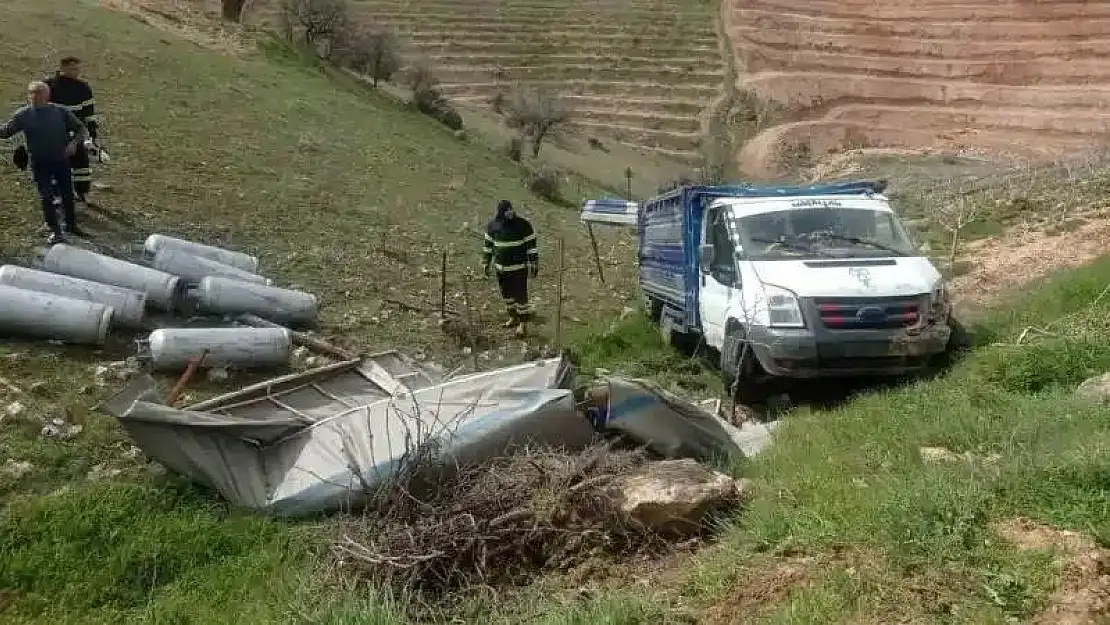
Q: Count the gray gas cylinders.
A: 7